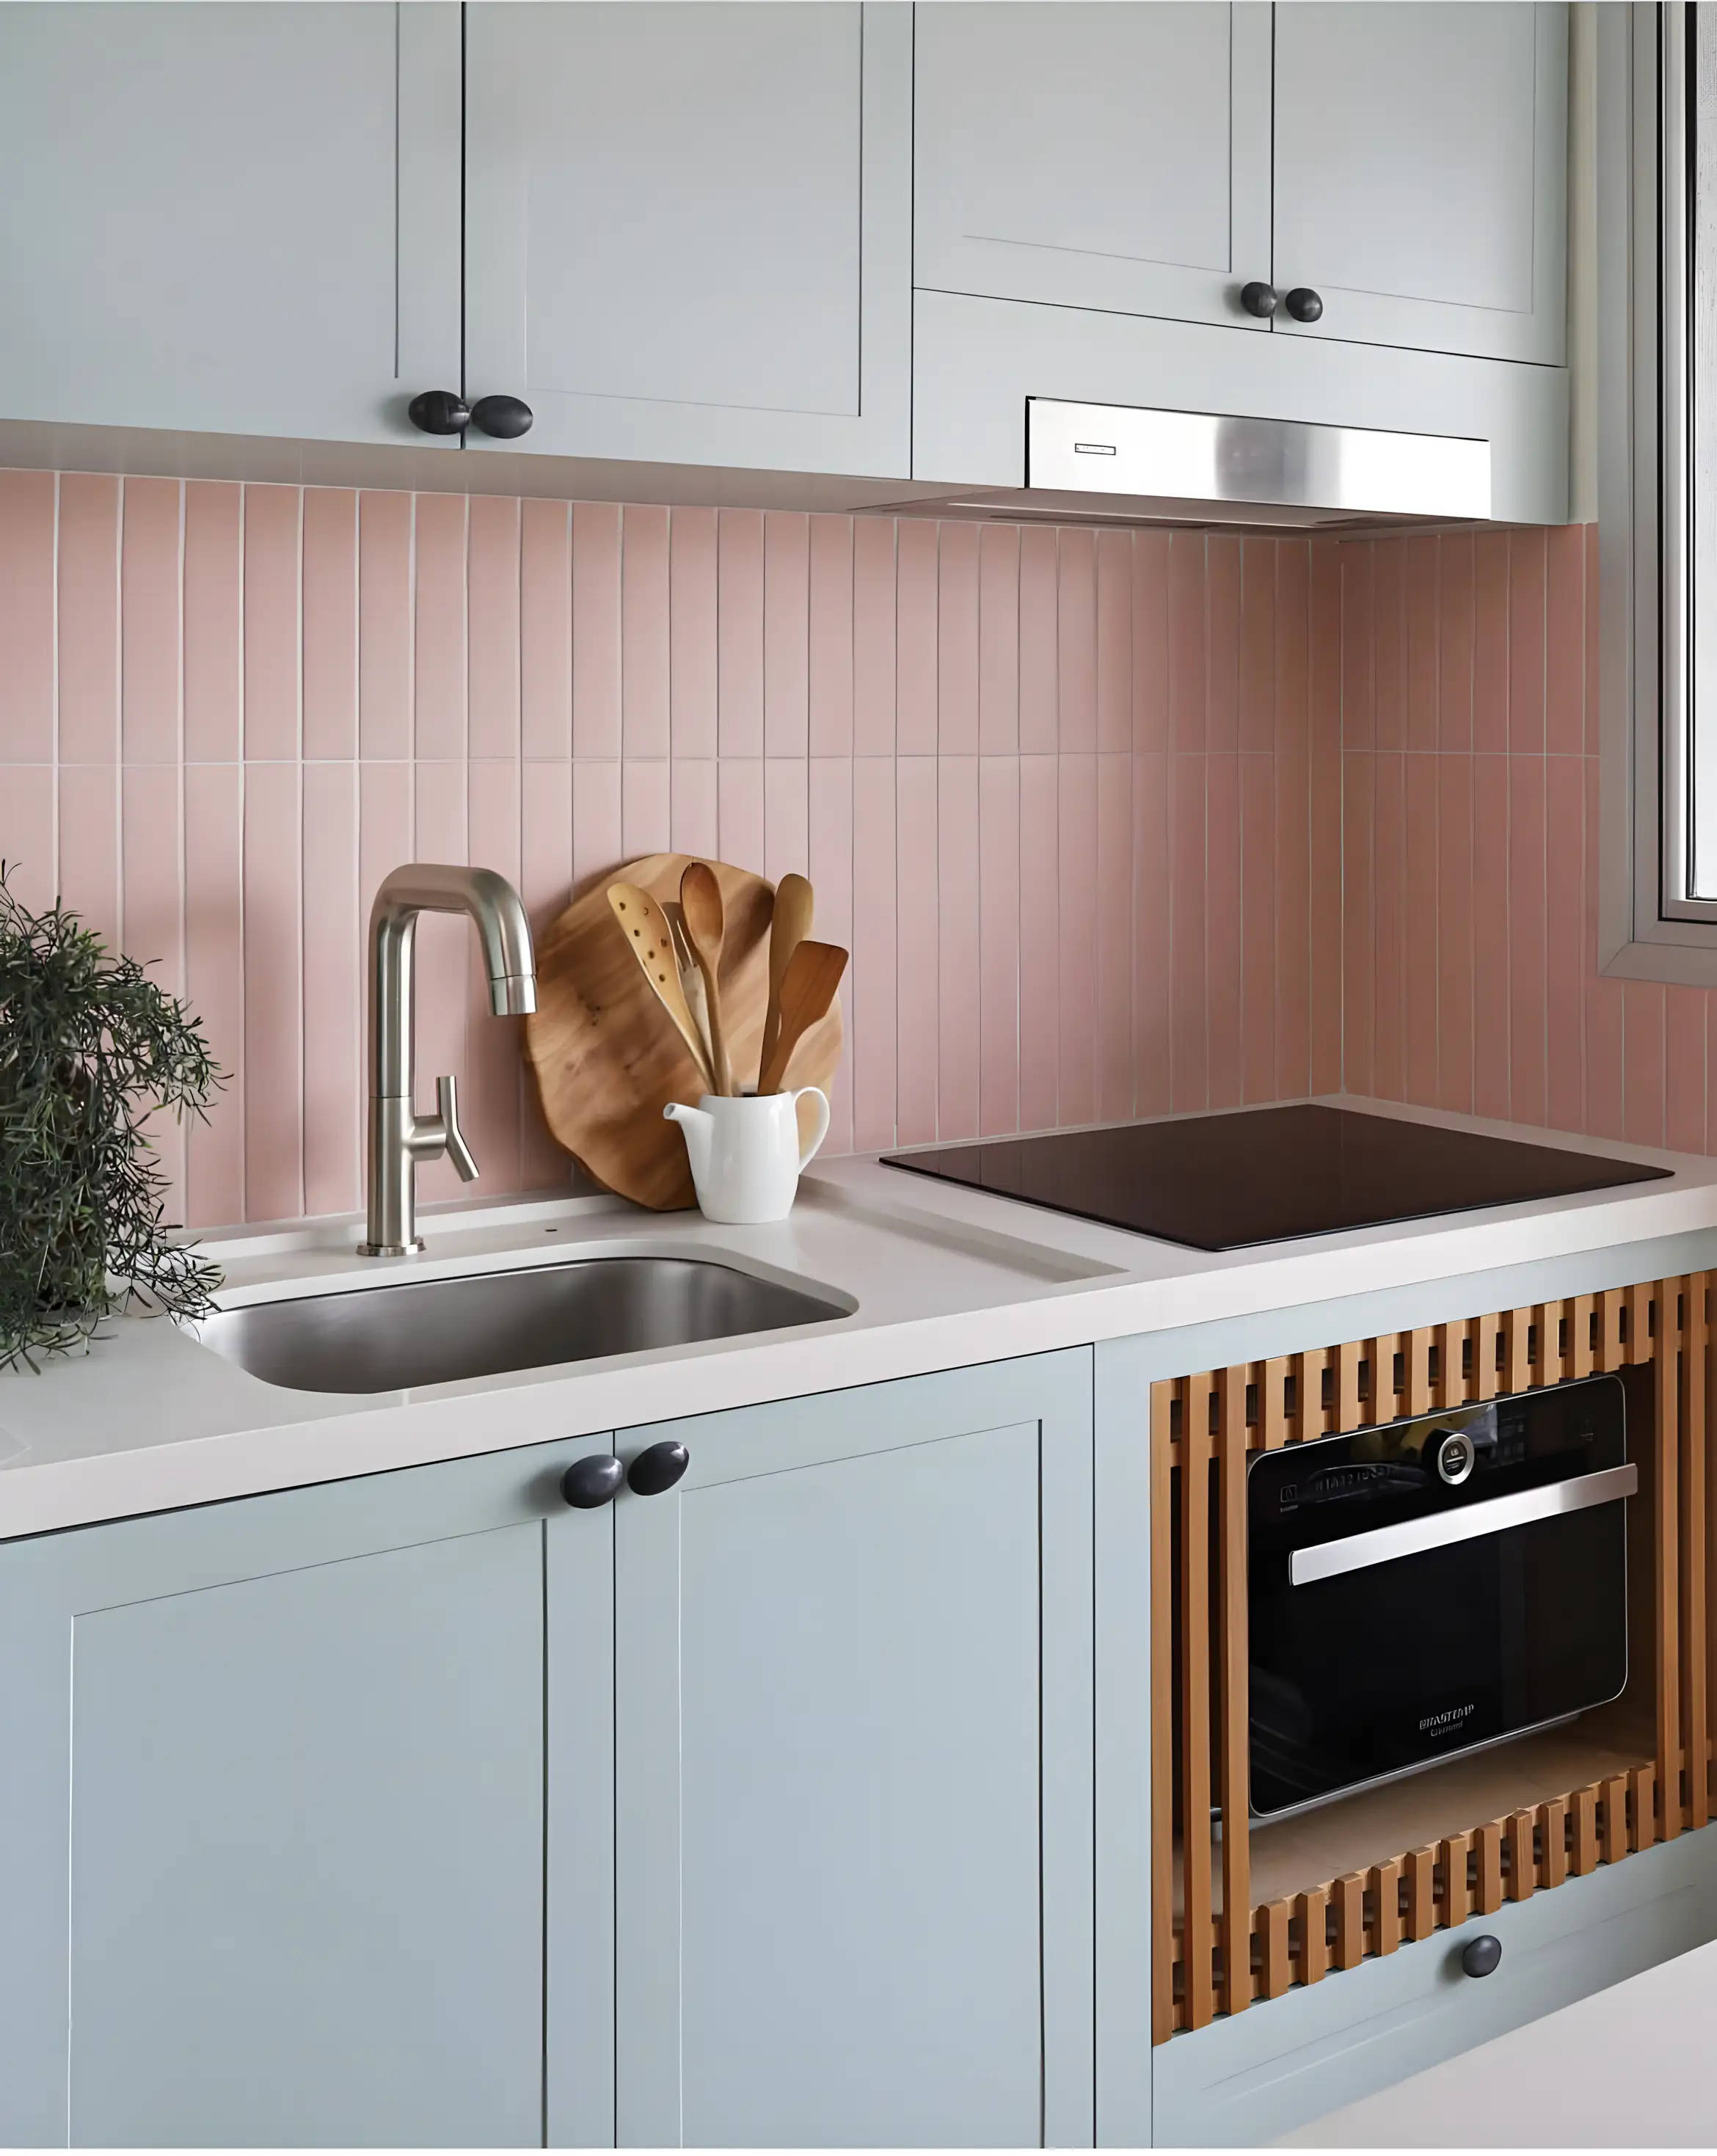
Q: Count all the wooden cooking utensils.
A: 5